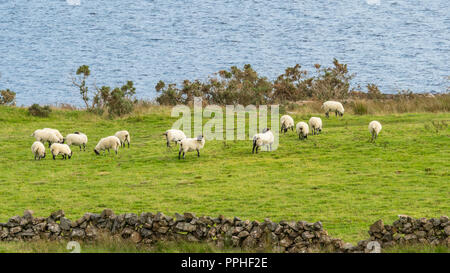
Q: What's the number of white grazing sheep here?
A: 15